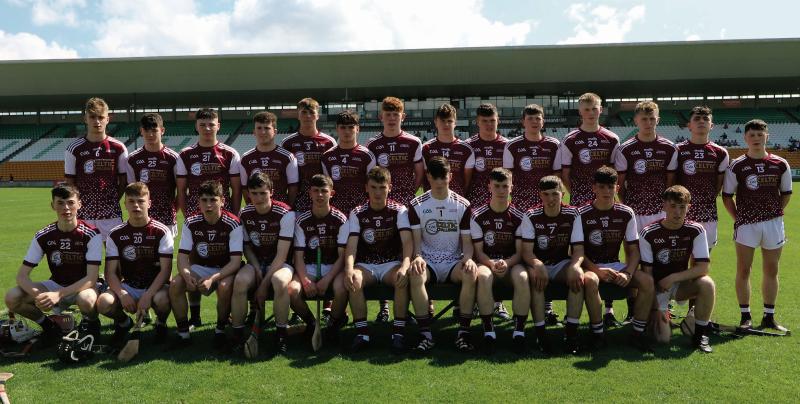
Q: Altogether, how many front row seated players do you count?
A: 11